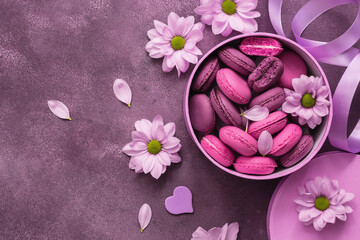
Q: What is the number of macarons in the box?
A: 15